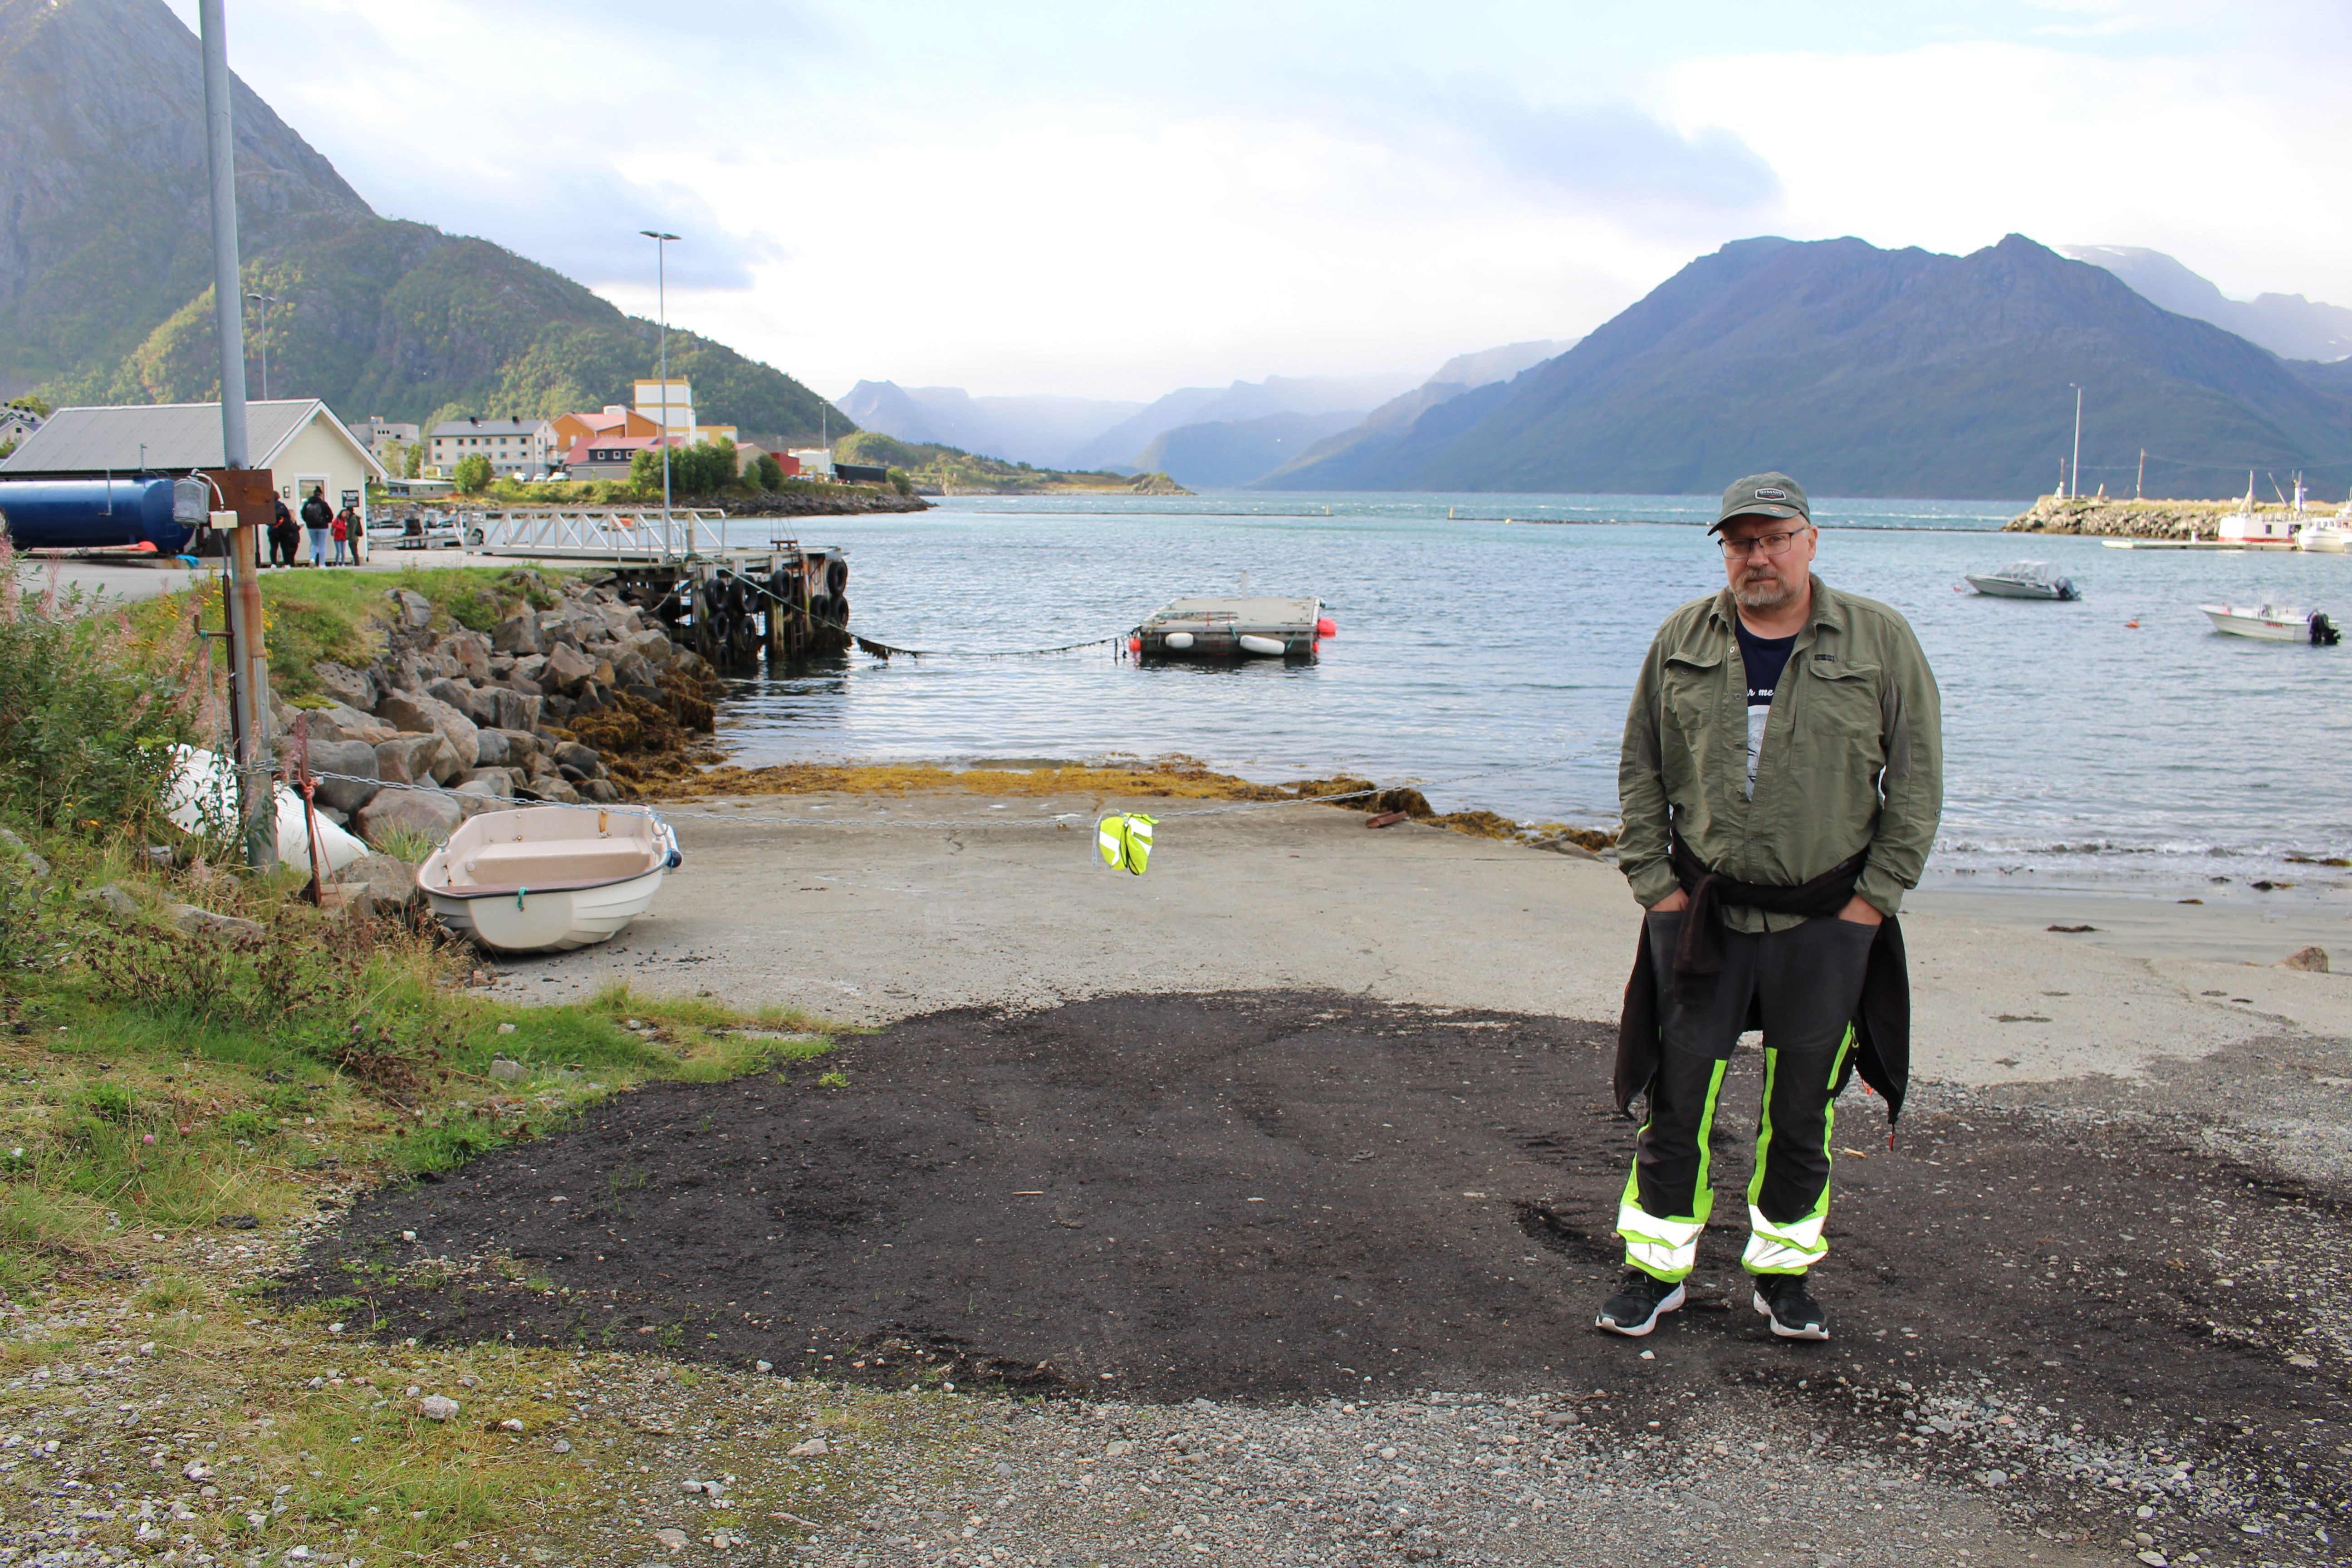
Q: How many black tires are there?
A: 9